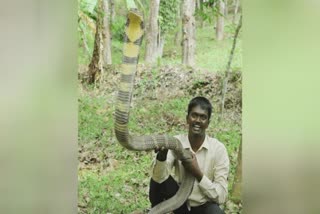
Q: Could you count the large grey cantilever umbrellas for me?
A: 0